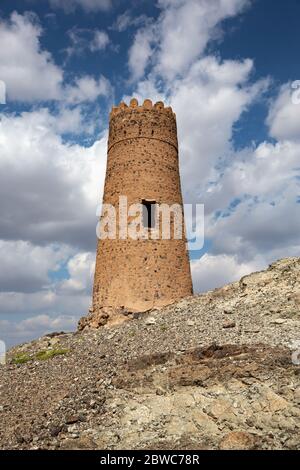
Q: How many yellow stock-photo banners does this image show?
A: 0